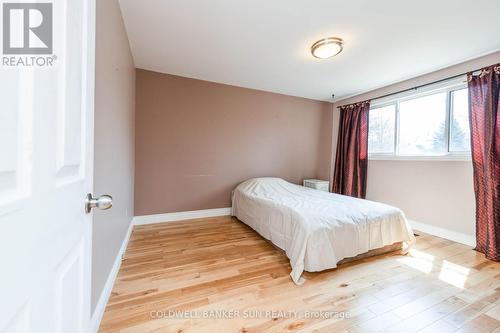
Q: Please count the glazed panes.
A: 3